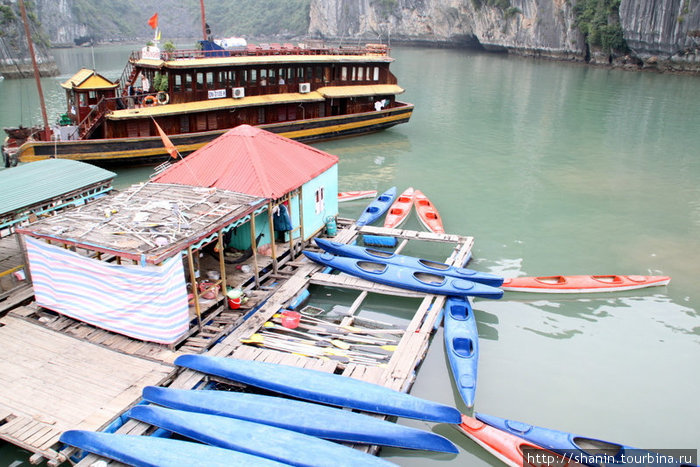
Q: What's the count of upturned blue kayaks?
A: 4